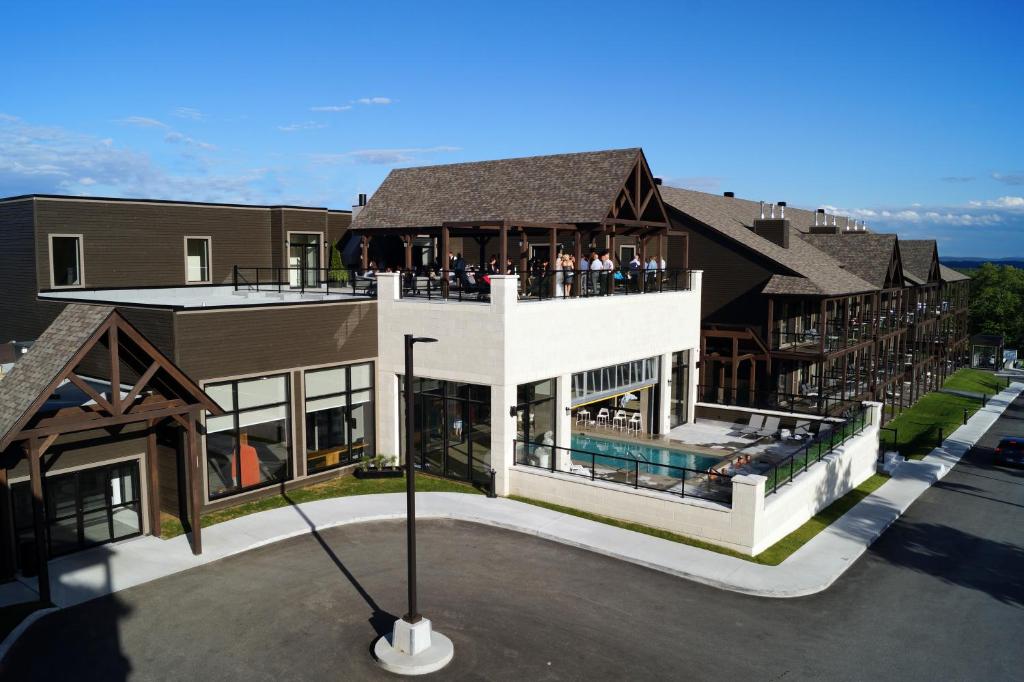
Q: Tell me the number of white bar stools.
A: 4